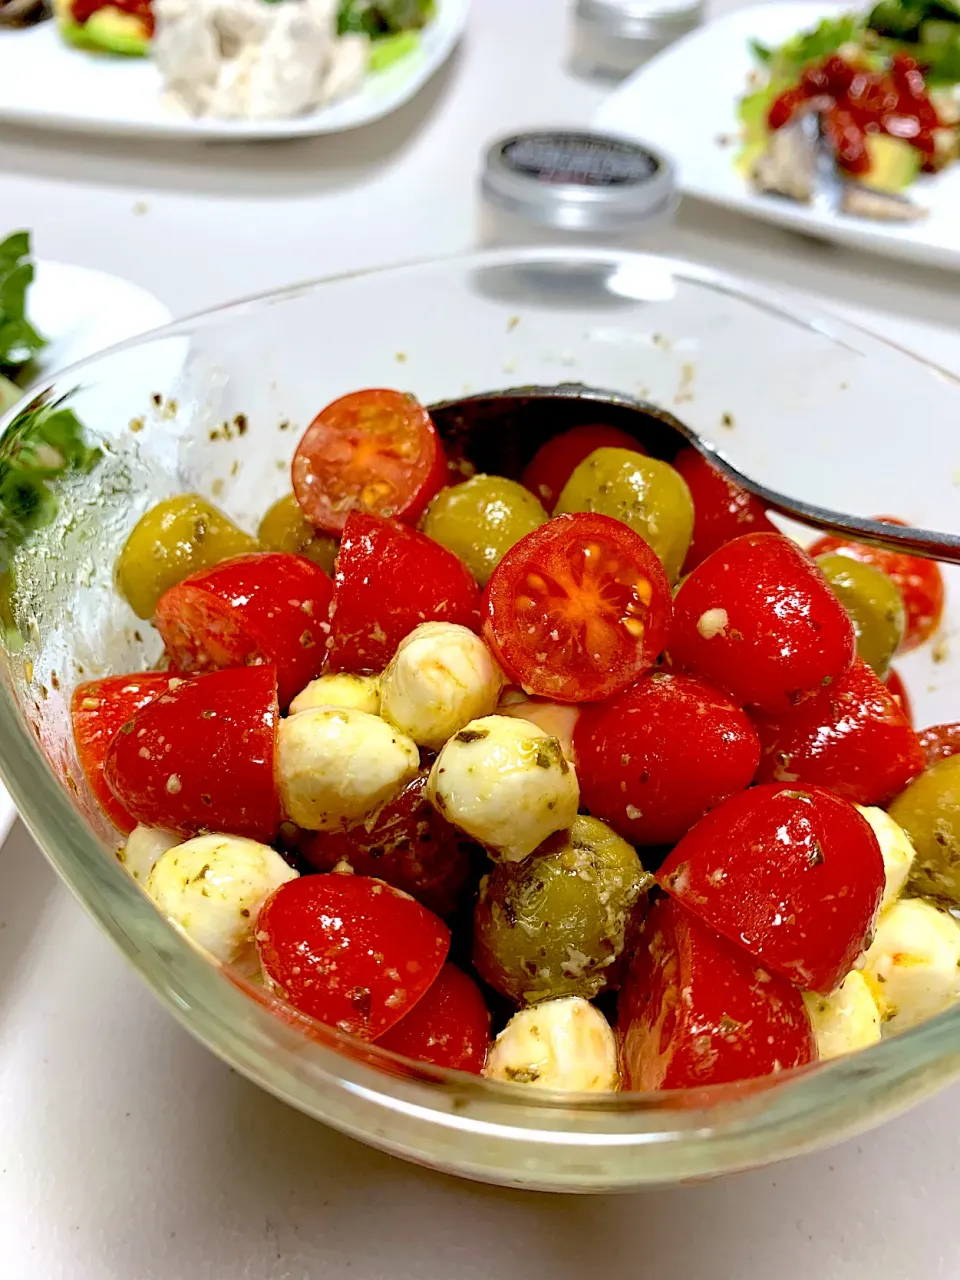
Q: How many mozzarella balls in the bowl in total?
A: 11